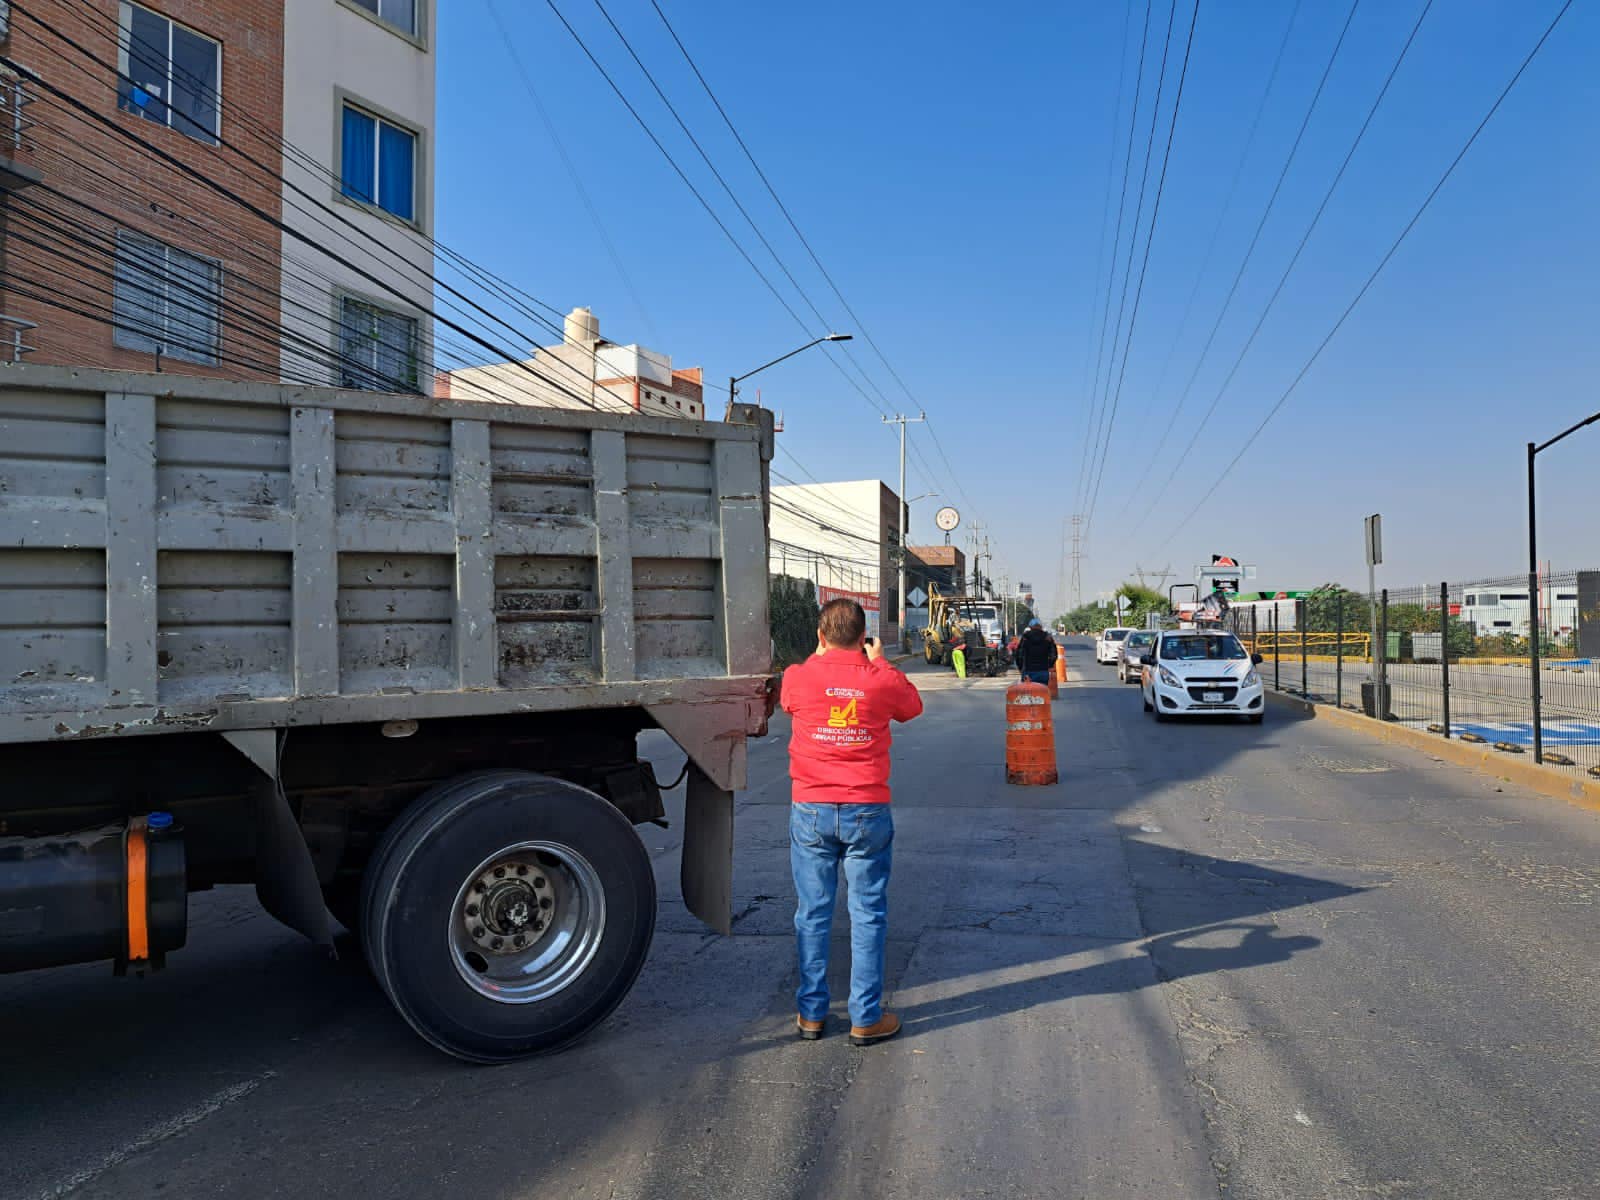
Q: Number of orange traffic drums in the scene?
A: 3